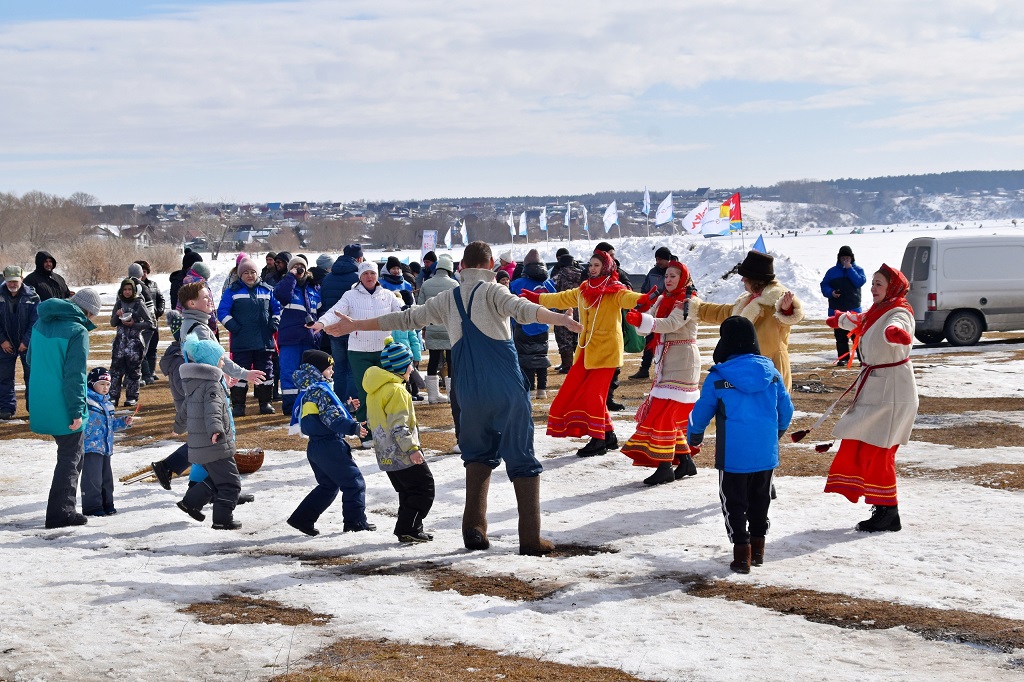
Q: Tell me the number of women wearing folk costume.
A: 3